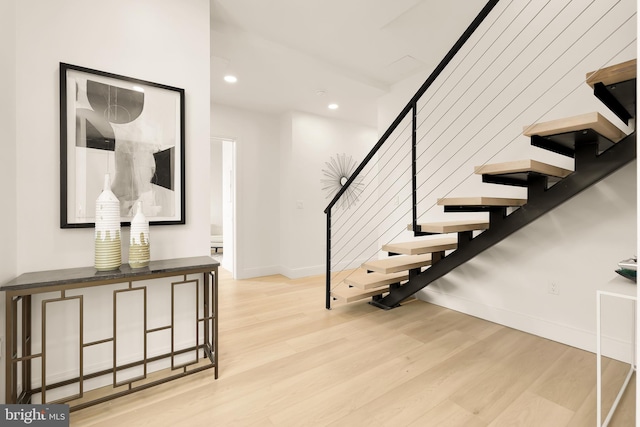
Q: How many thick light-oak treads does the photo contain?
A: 9